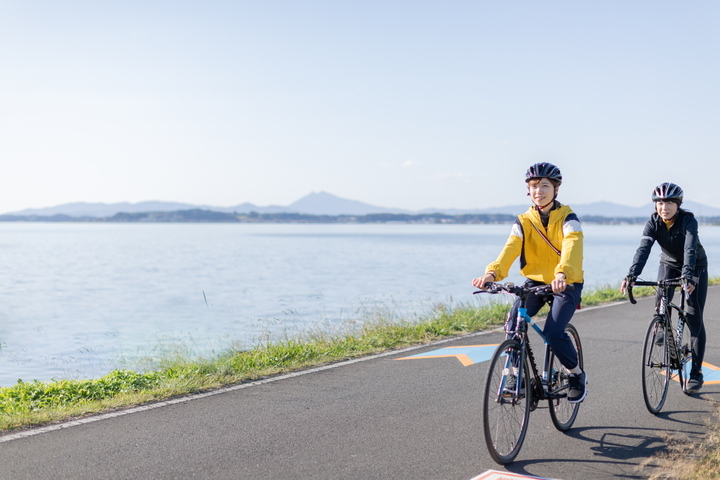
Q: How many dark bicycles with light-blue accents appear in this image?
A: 1